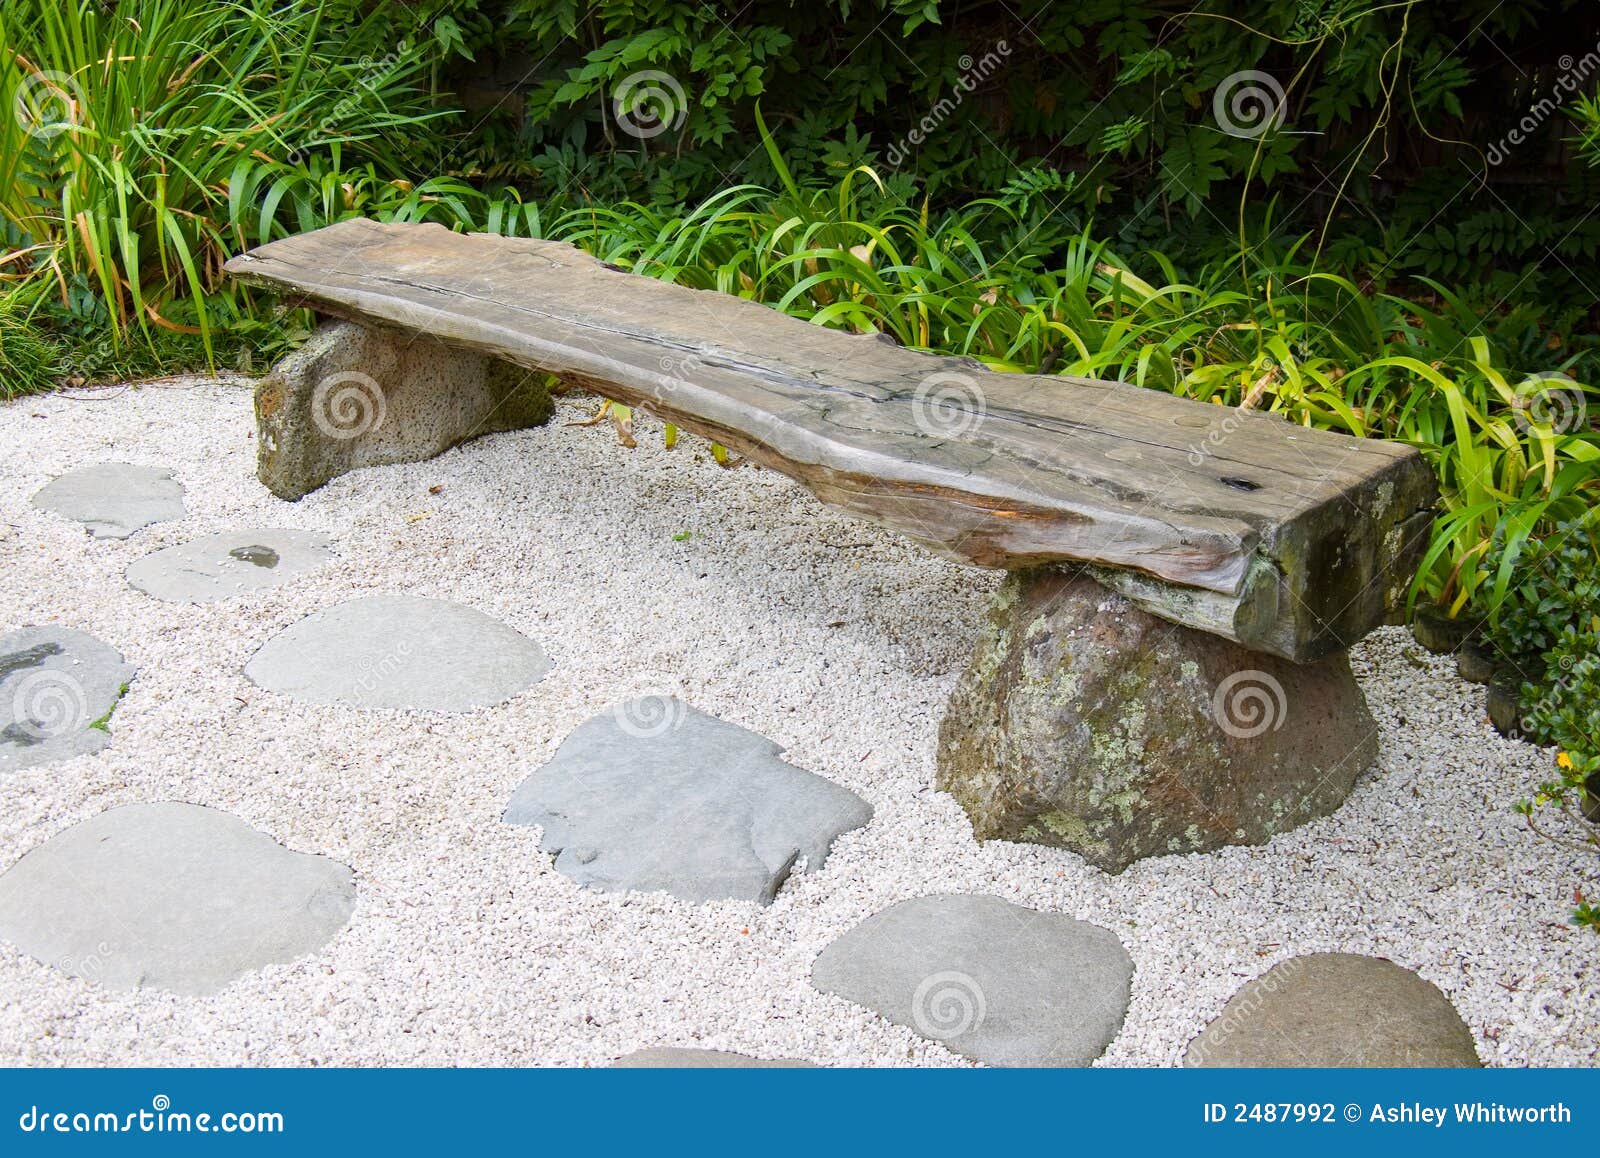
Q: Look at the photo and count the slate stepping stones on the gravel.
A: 9